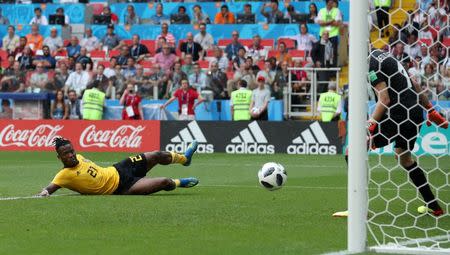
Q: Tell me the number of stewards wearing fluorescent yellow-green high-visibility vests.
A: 5